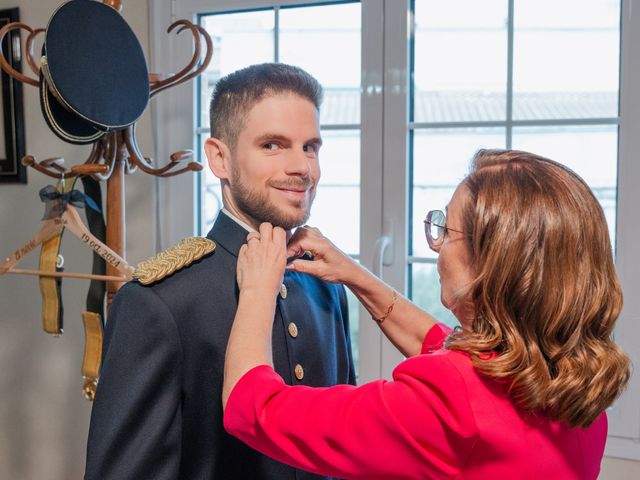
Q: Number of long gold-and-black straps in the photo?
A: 2